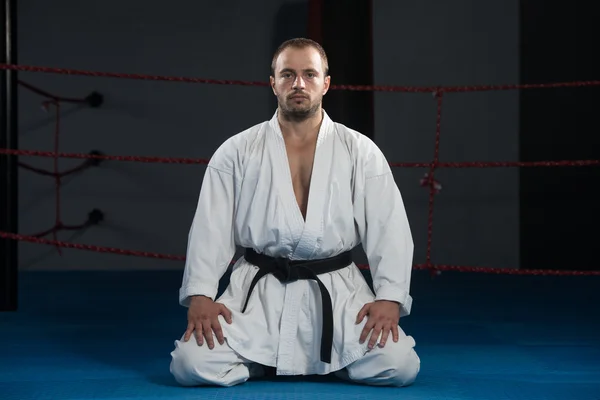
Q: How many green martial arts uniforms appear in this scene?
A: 0